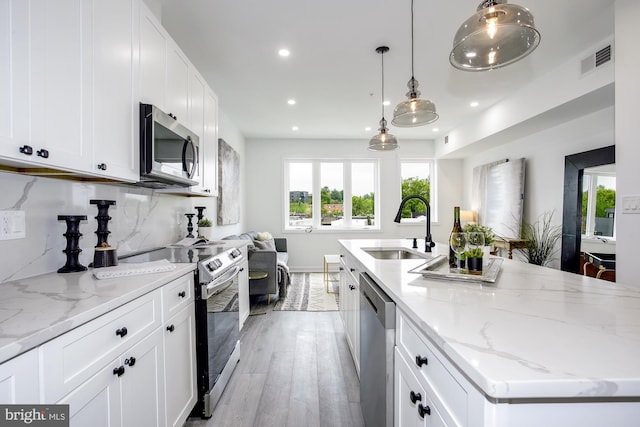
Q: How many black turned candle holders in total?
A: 4